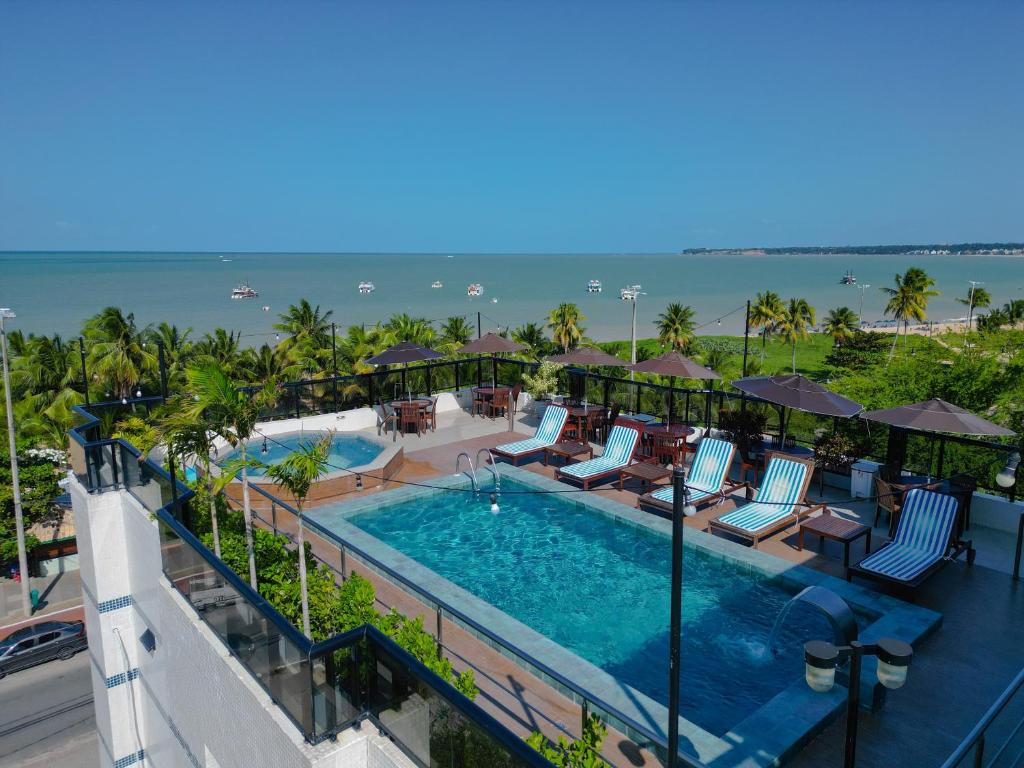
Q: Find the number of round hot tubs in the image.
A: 1